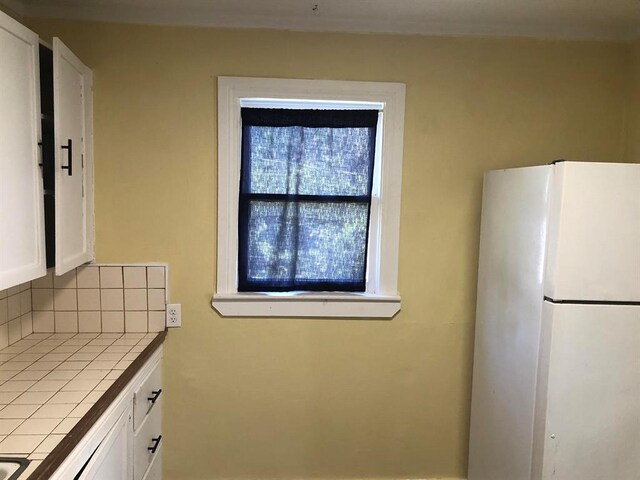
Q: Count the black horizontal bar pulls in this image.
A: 2